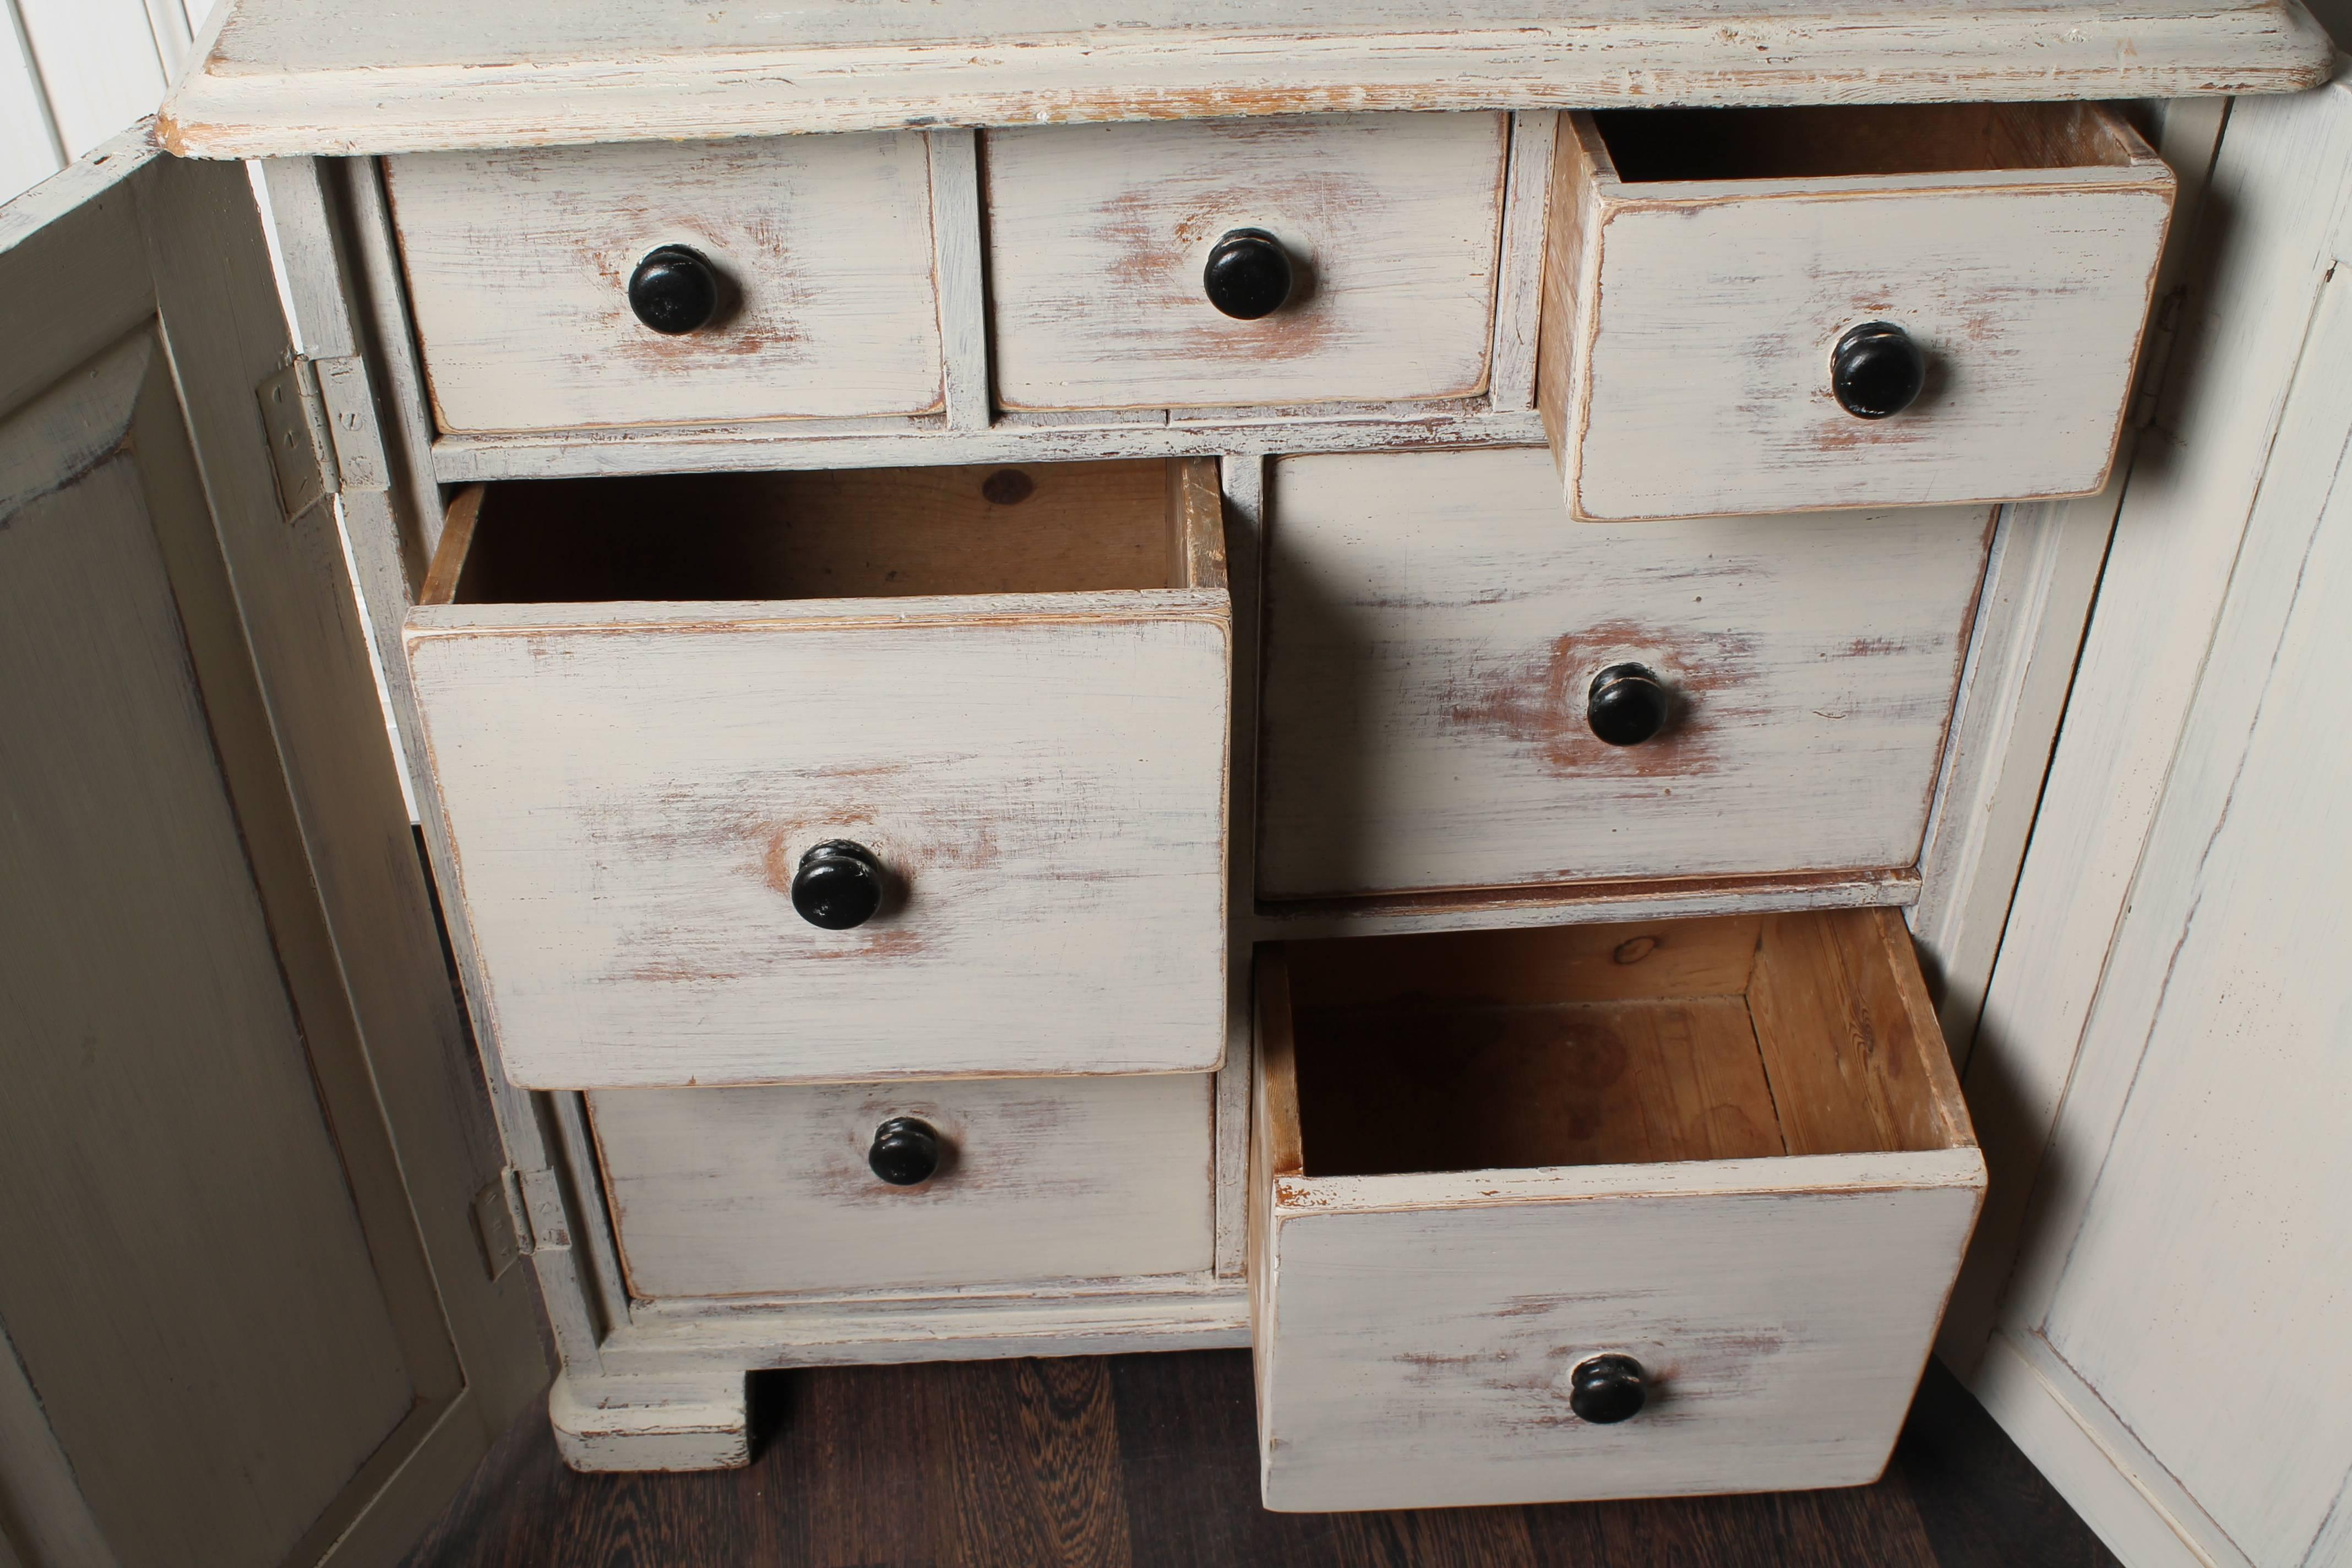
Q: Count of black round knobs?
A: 7